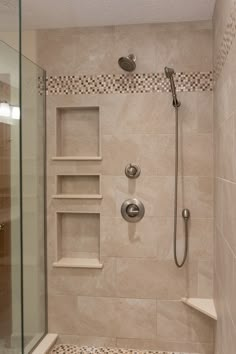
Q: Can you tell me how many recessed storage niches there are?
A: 3